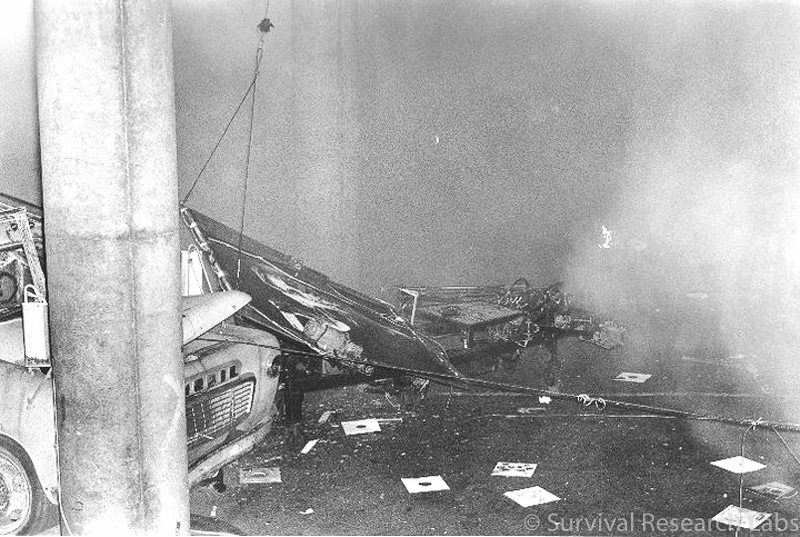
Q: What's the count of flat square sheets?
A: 9